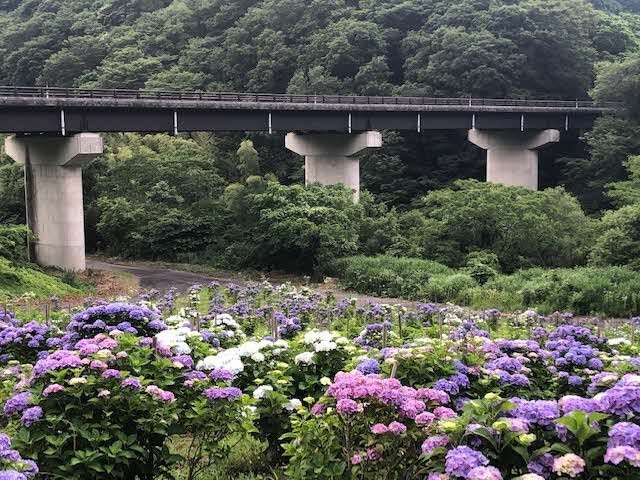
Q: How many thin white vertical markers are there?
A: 8